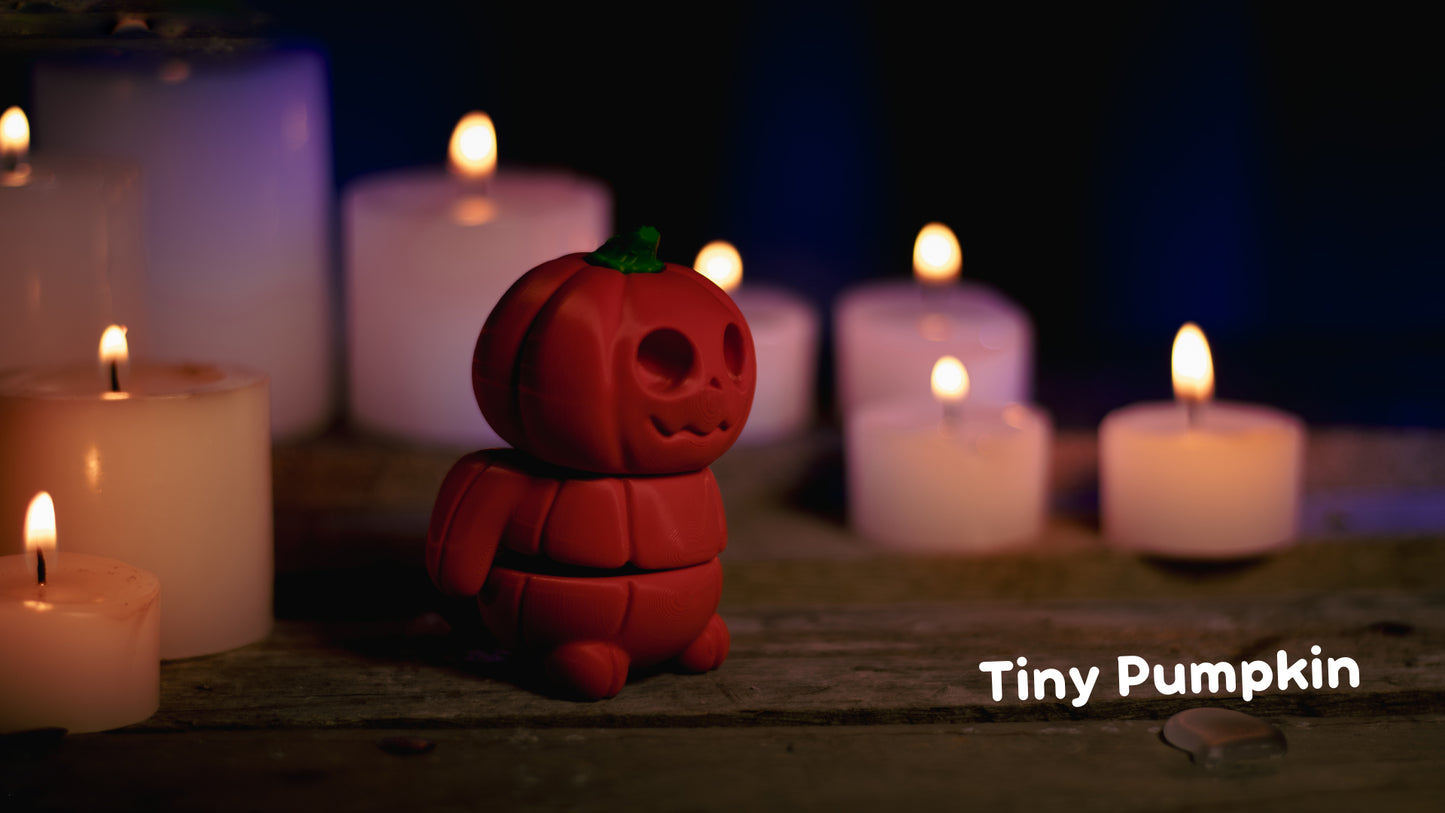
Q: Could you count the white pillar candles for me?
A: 9